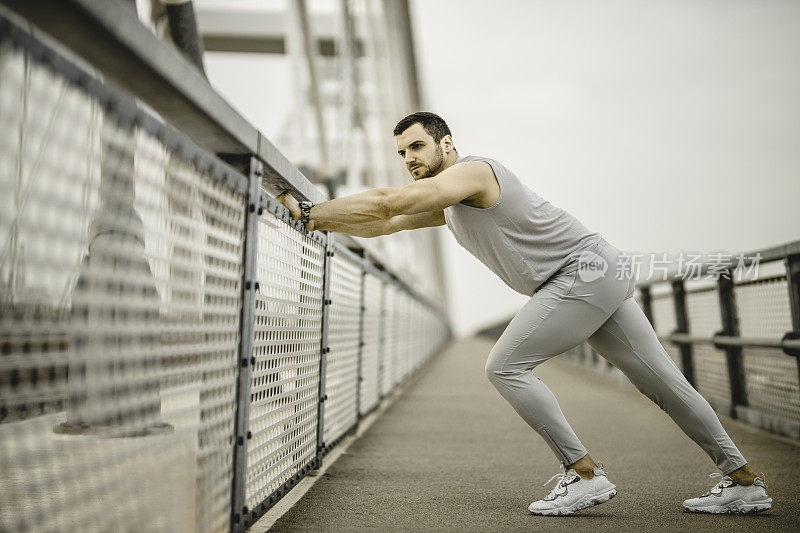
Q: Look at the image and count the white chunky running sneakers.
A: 2